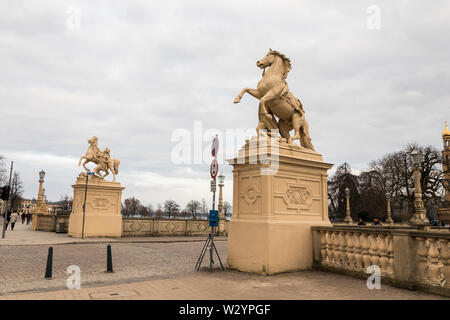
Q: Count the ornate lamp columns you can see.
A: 5